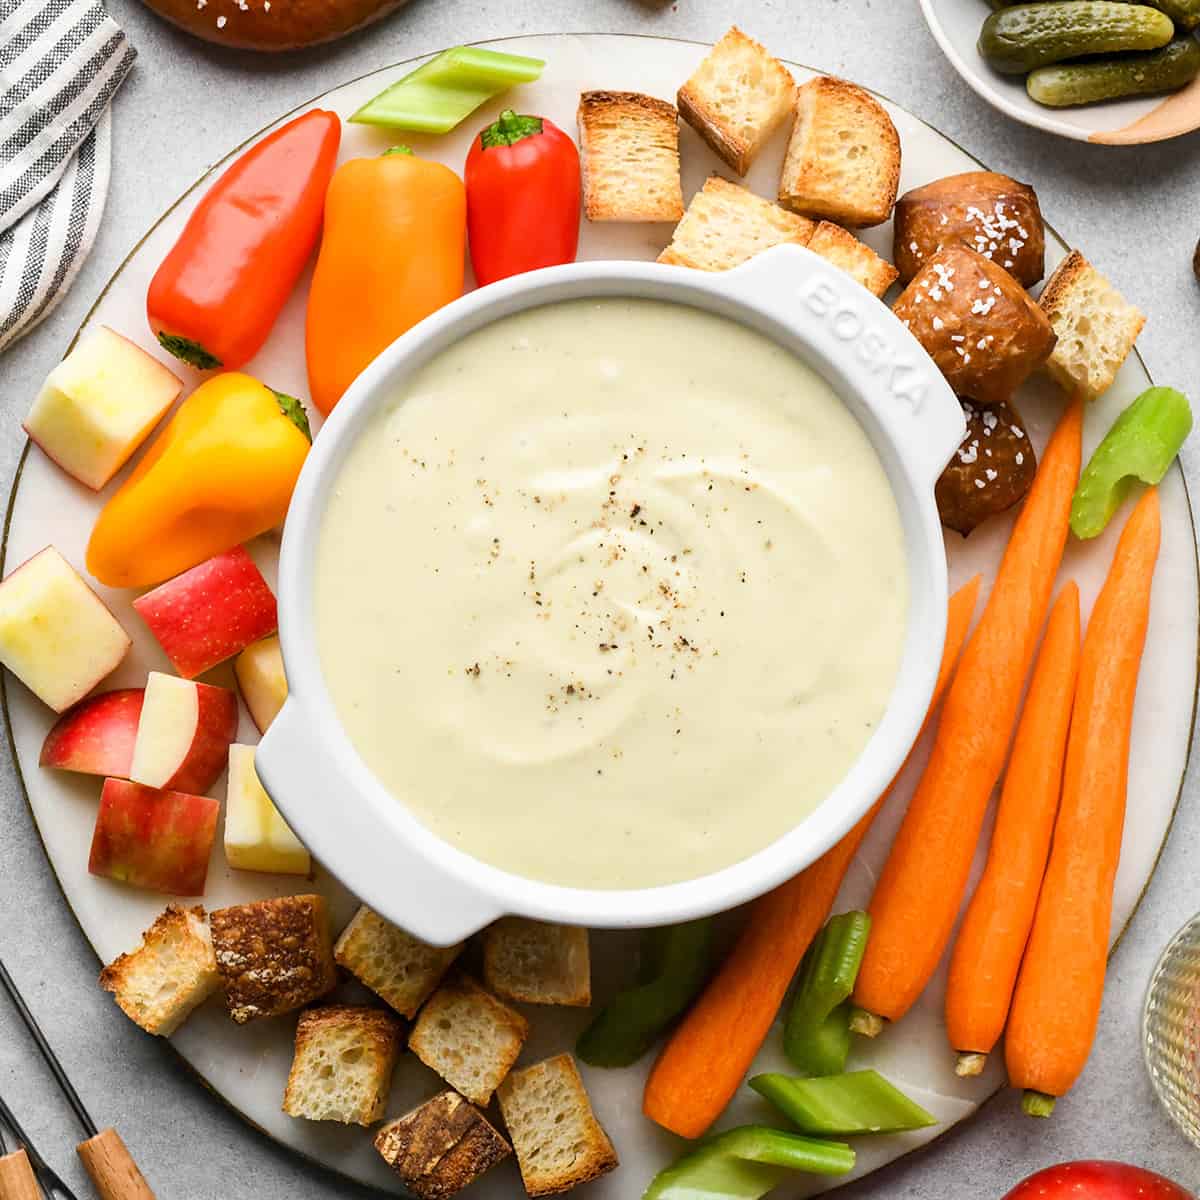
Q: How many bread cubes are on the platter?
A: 14